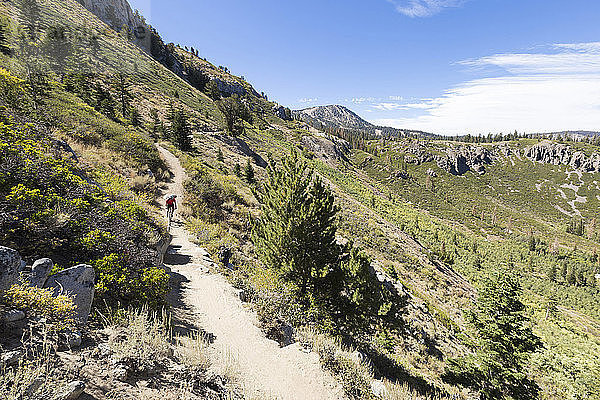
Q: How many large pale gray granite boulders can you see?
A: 3